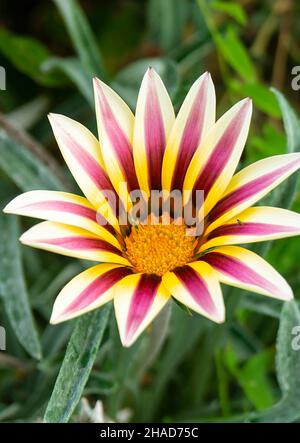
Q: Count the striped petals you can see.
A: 13